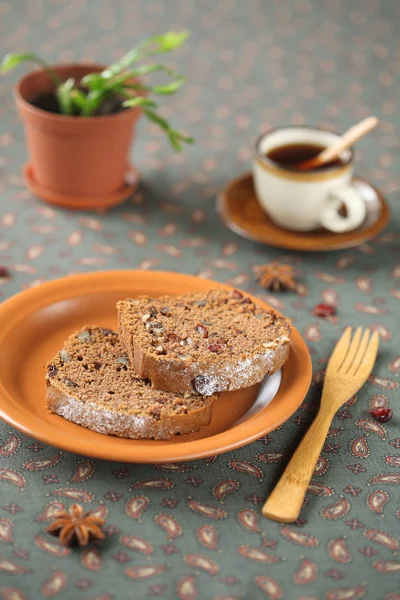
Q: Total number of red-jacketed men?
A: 0